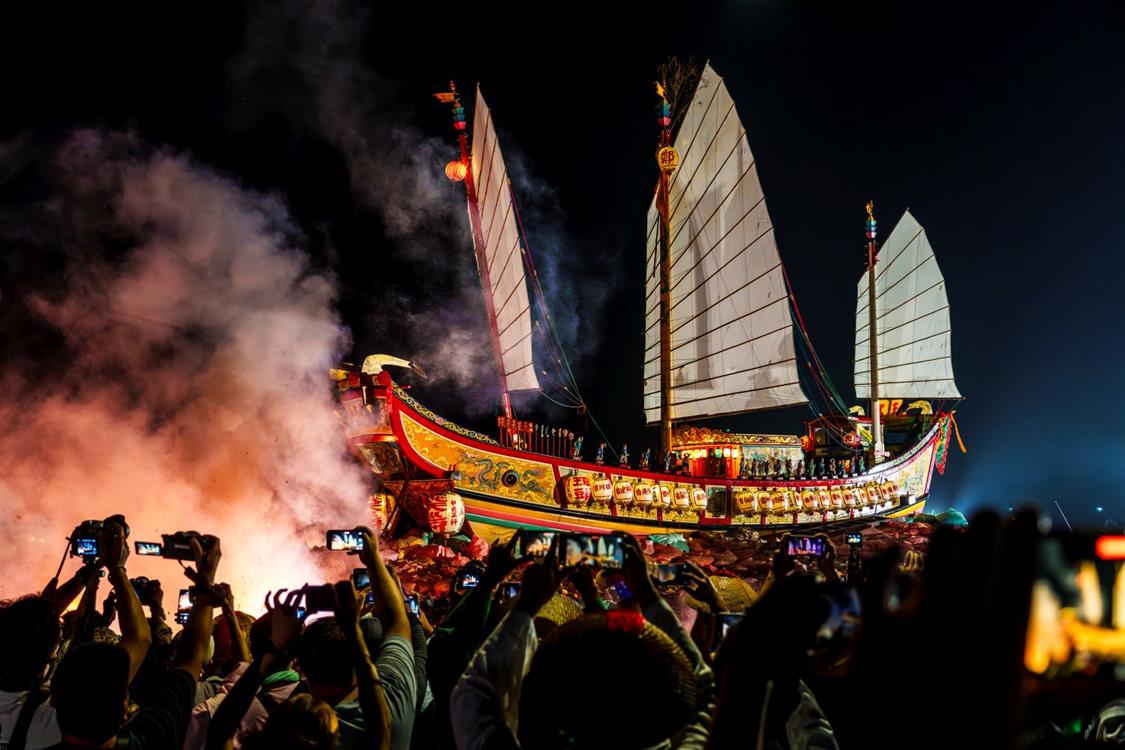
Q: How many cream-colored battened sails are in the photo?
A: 3